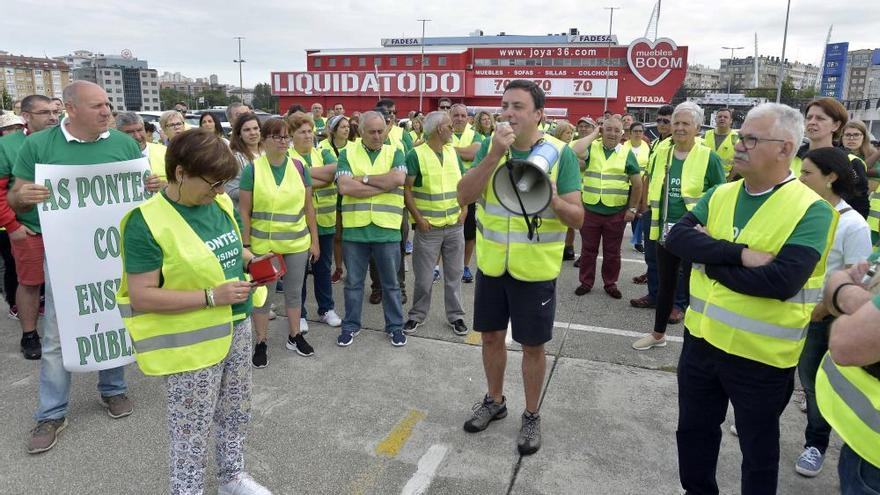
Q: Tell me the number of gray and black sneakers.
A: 2